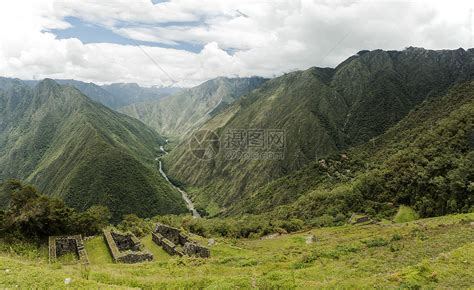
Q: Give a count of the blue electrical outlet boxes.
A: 0